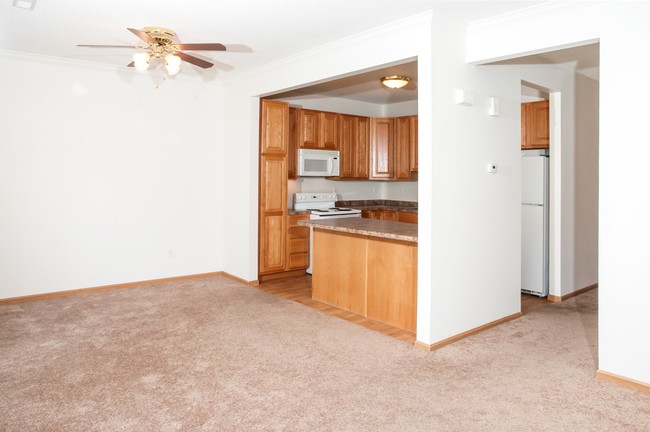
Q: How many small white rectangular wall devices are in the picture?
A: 3